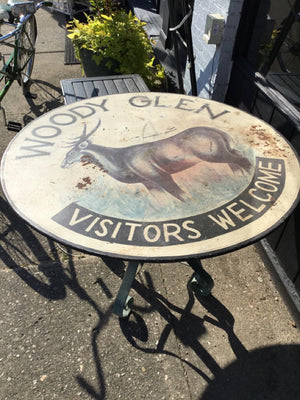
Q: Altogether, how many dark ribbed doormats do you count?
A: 1